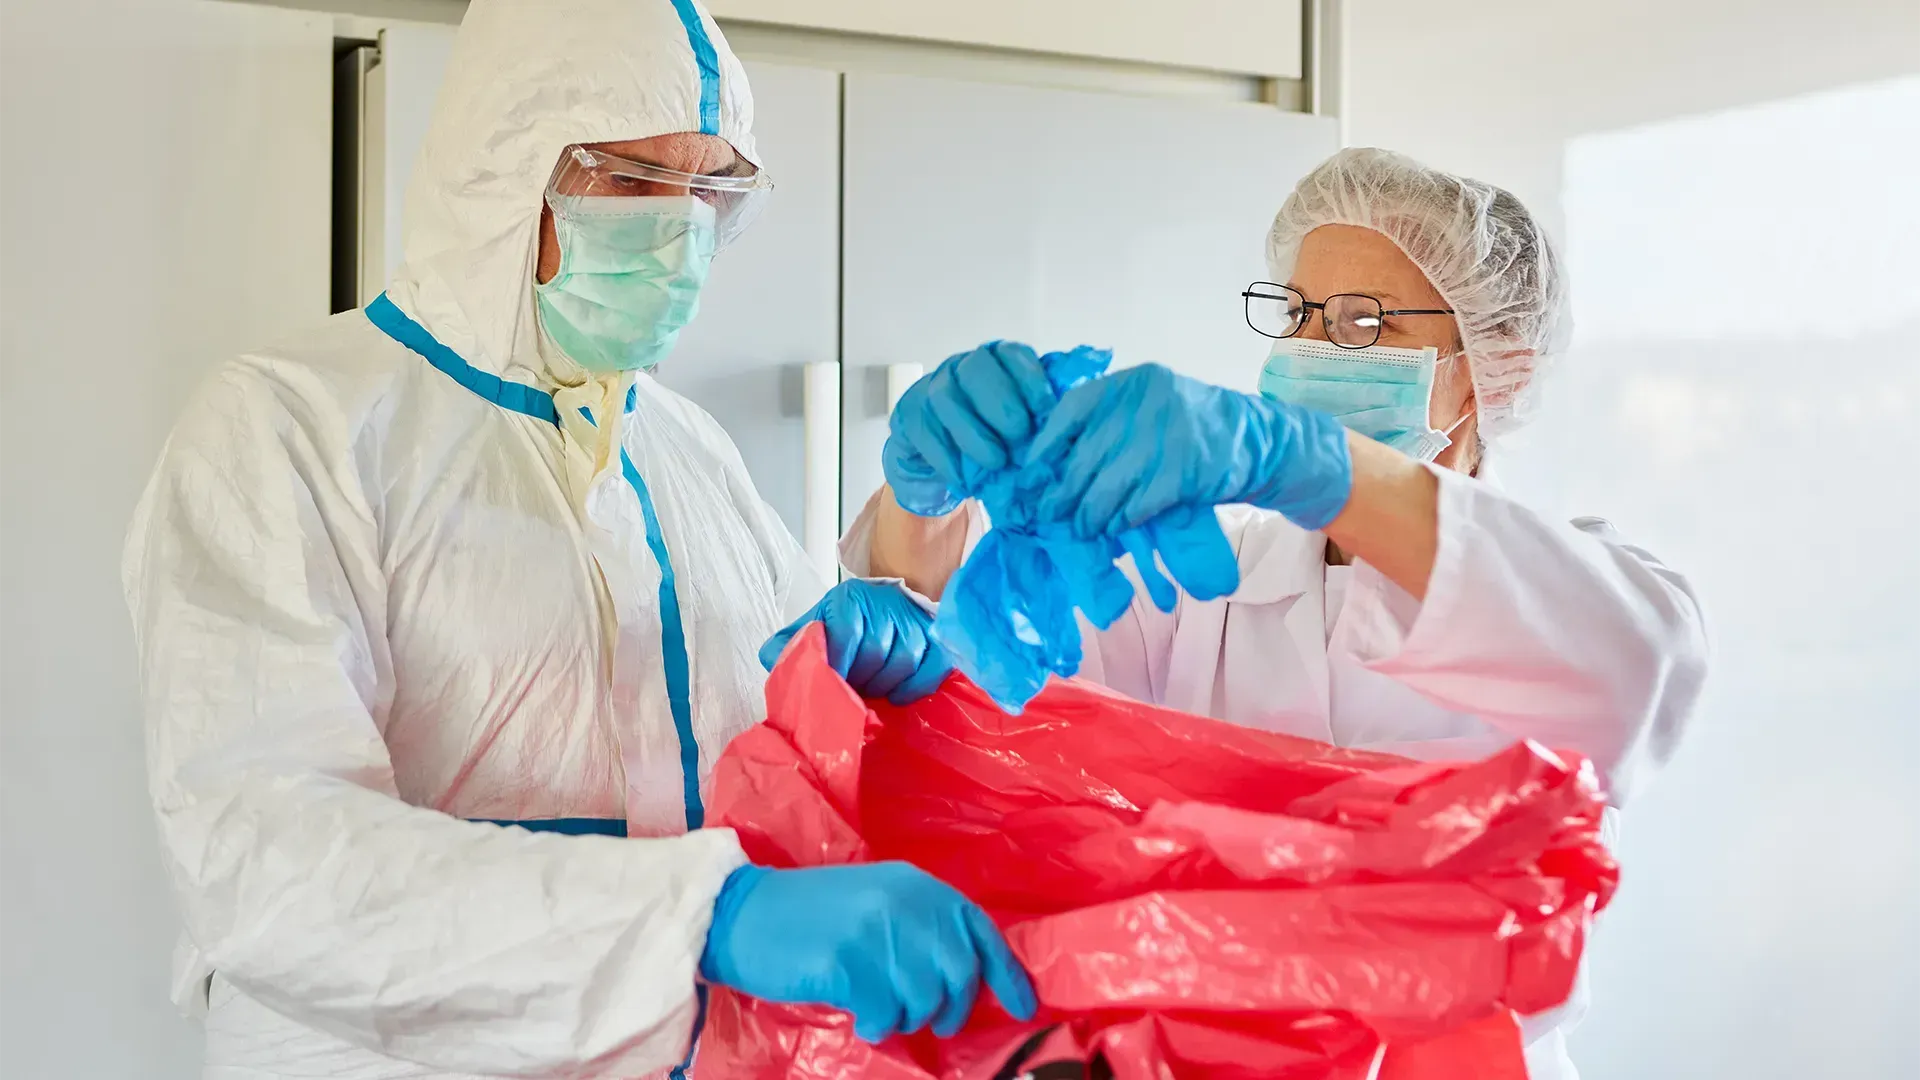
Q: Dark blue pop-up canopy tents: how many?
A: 0